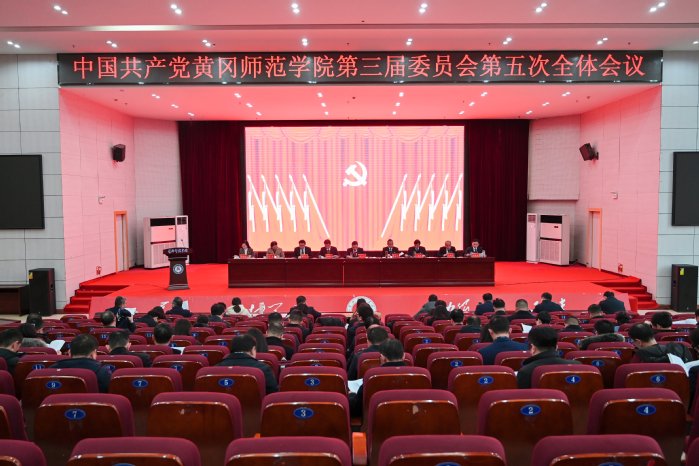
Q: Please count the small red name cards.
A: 9